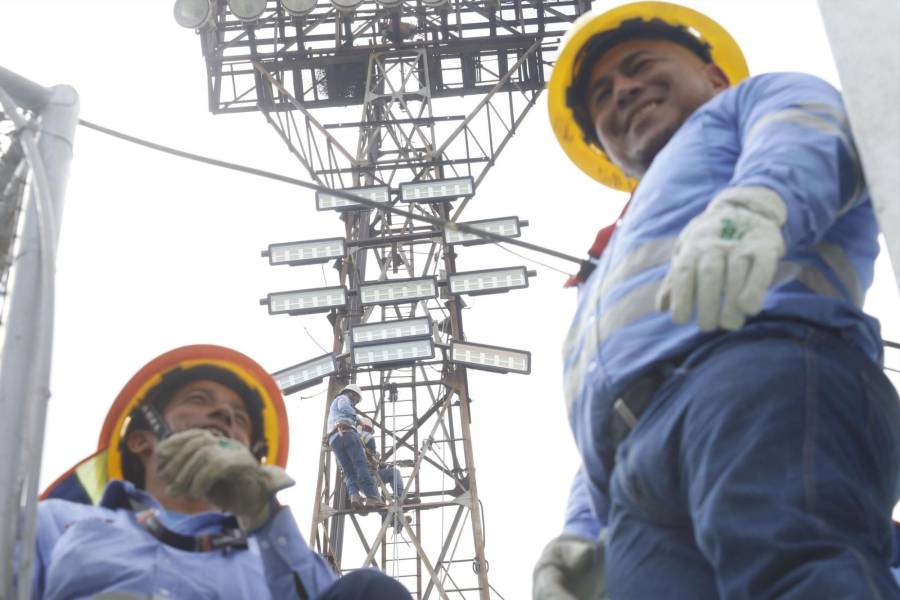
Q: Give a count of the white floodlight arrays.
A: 11